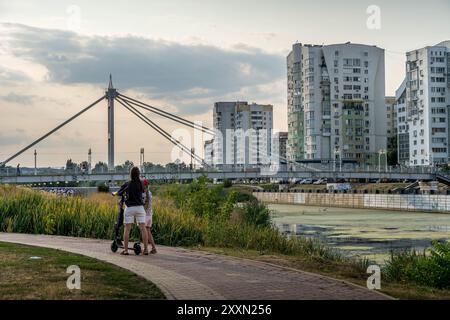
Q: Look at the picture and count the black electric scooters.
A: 1